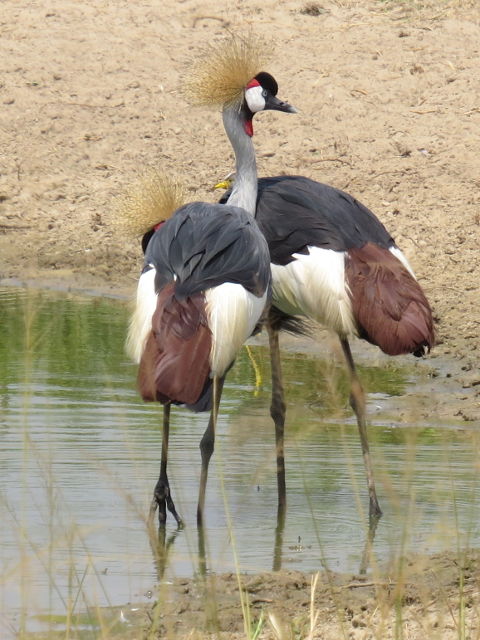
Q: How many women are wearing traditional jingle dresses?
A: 0